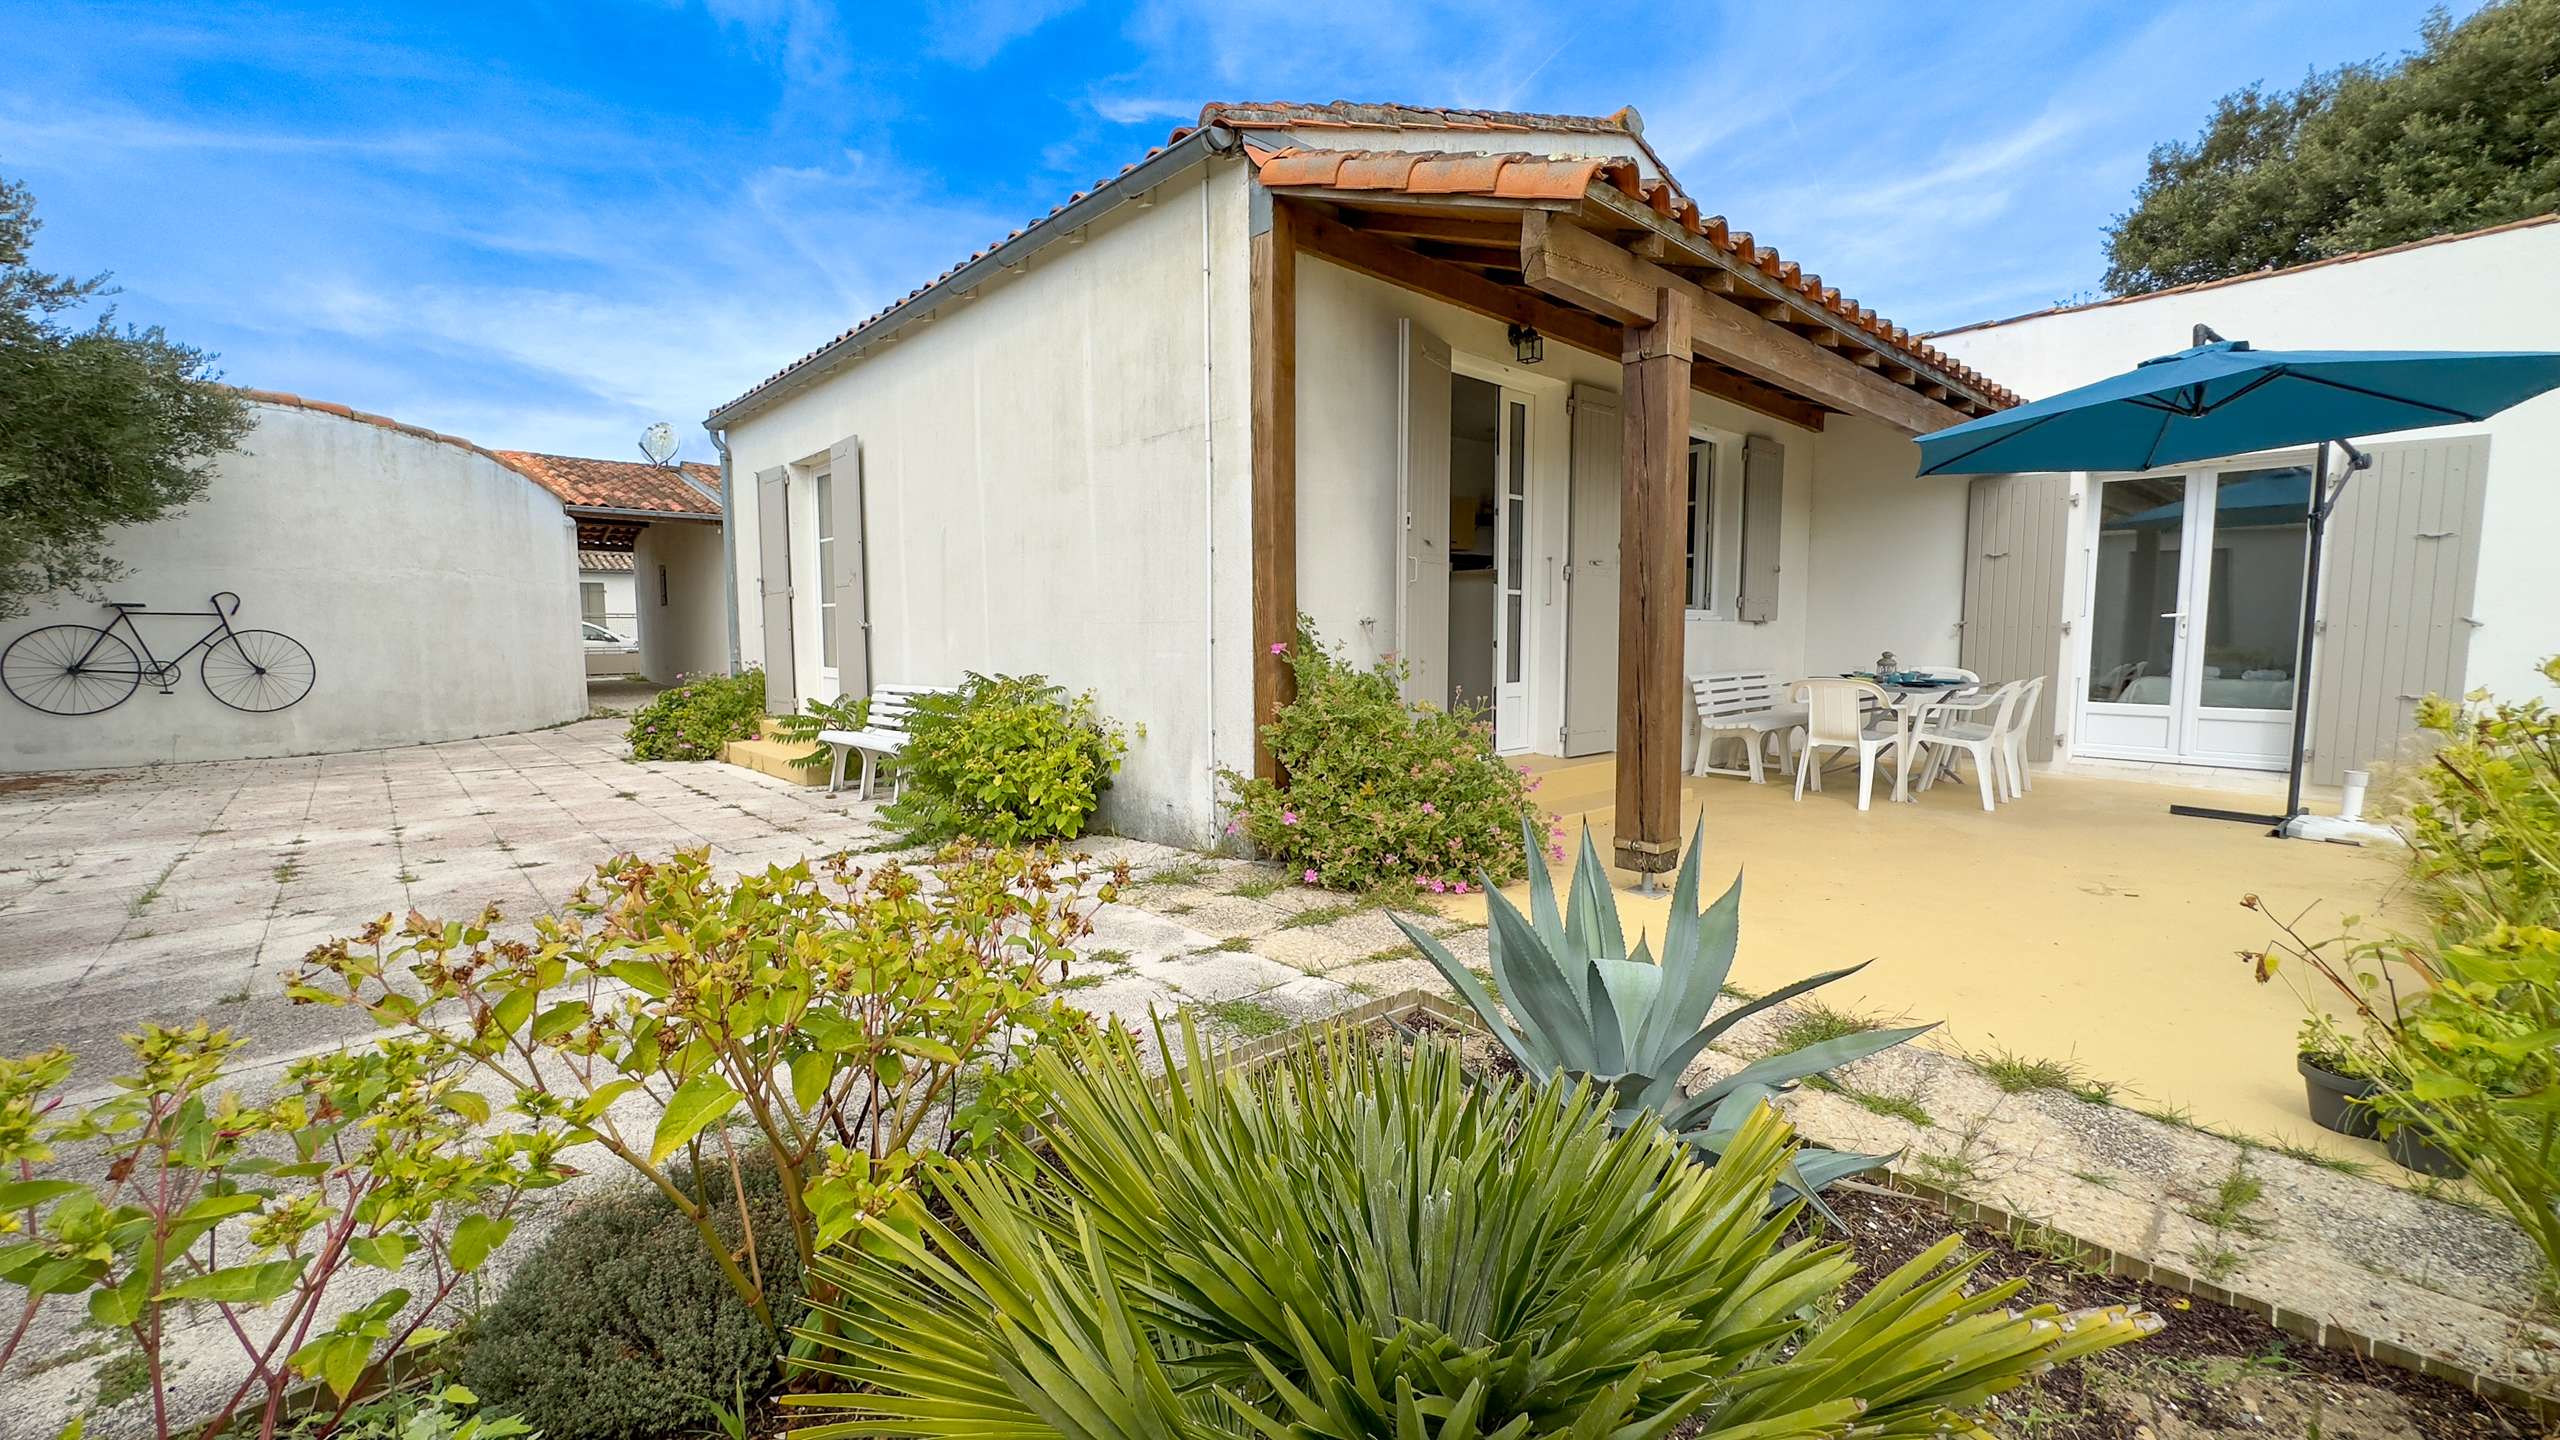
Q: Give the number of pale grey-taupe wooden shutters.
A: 7